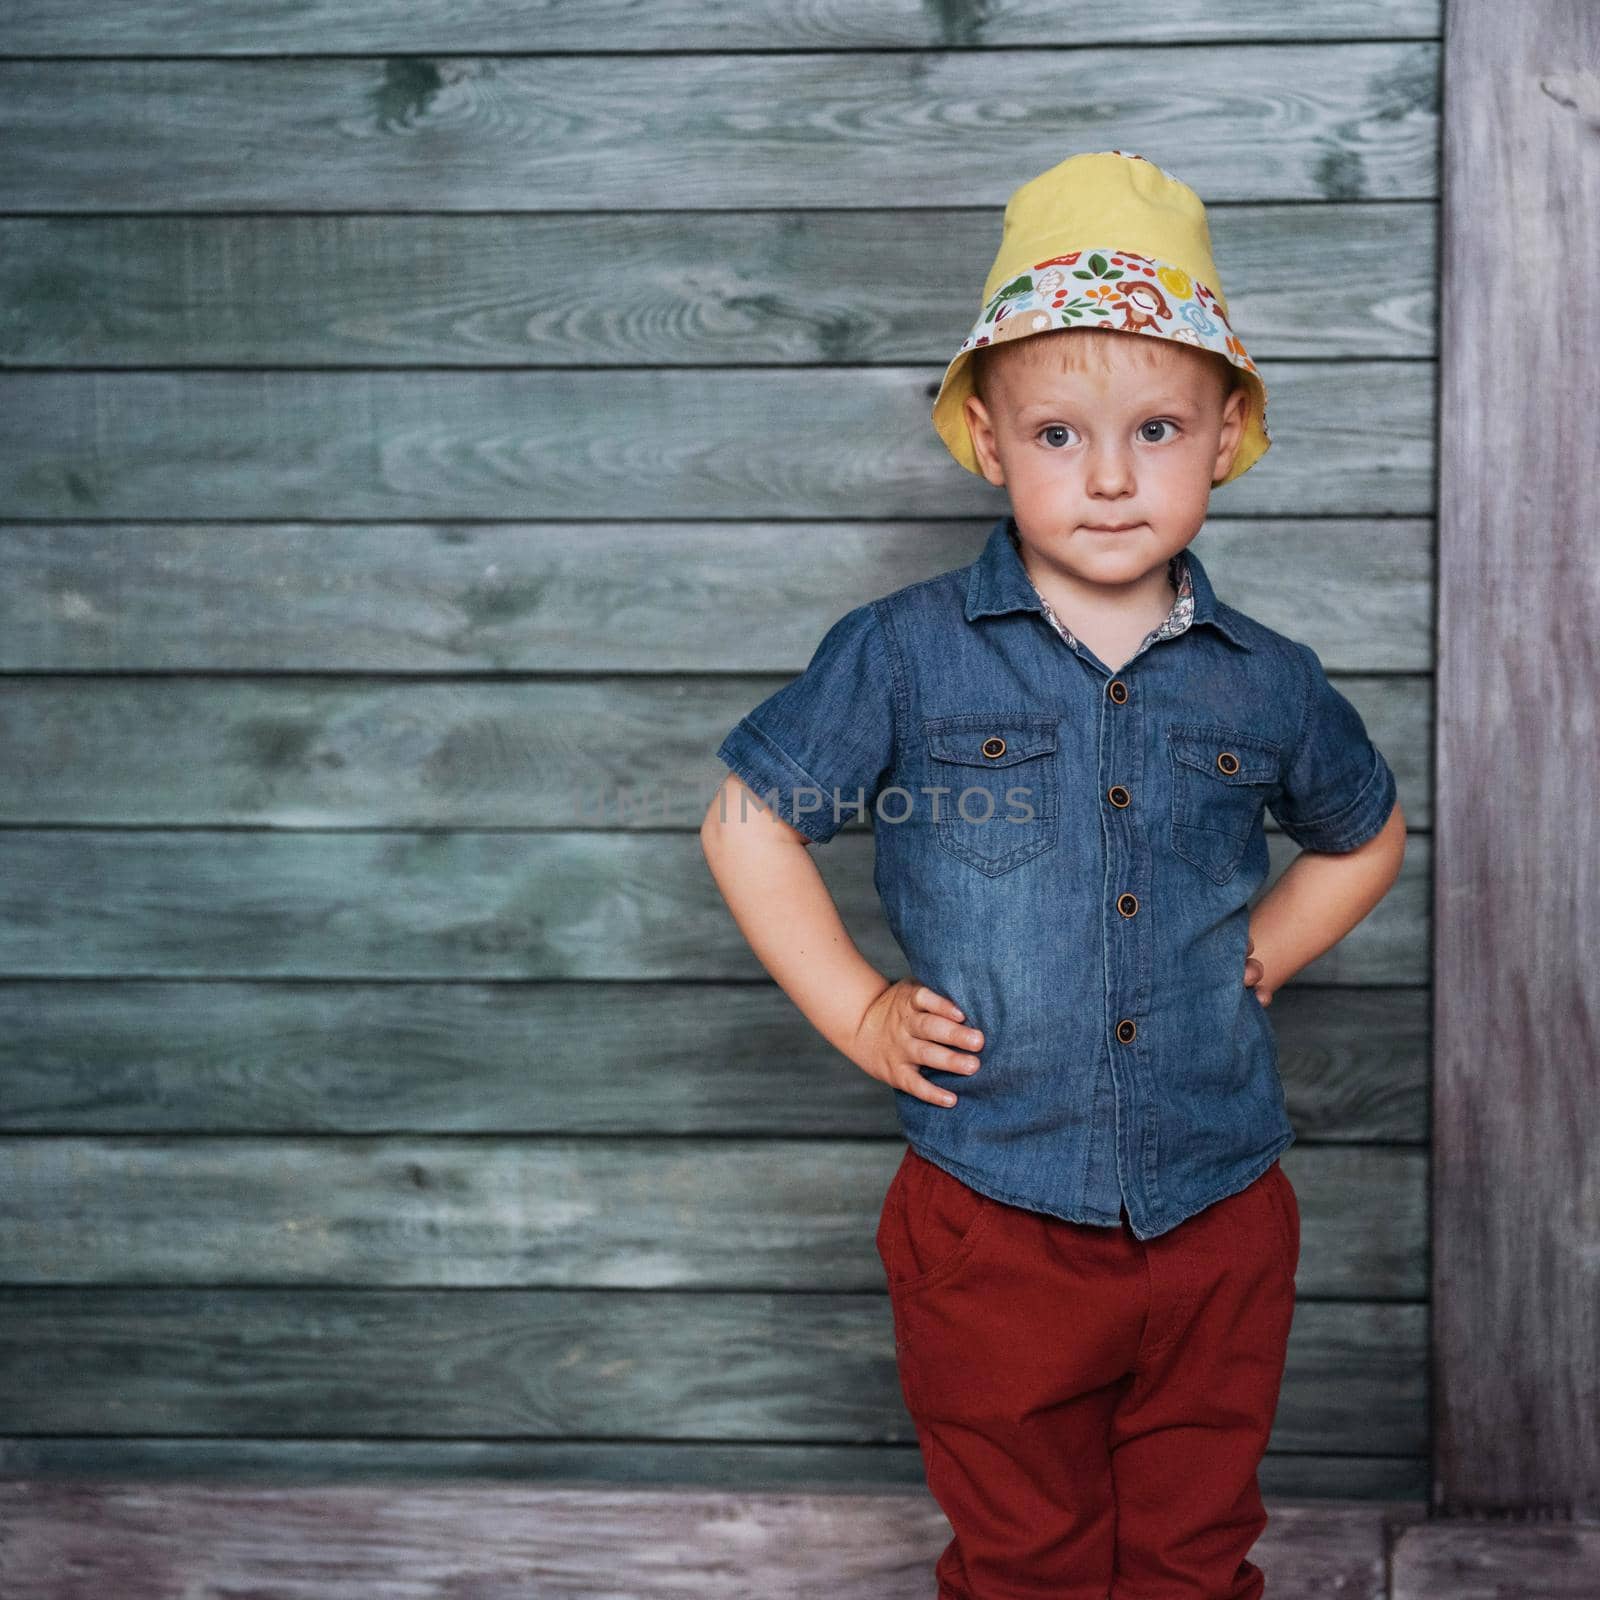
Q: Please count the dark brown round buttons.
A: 6